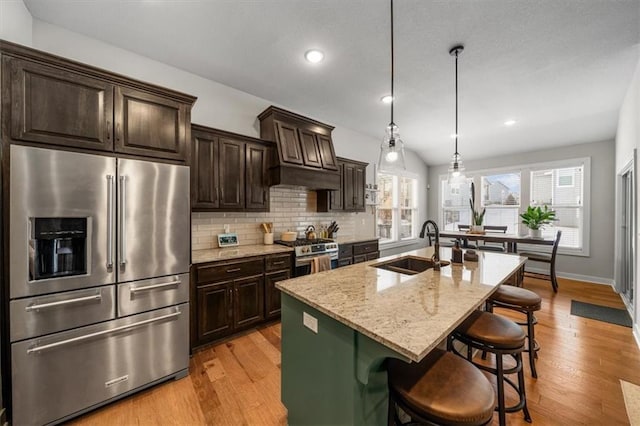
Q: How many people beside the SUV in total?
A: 0